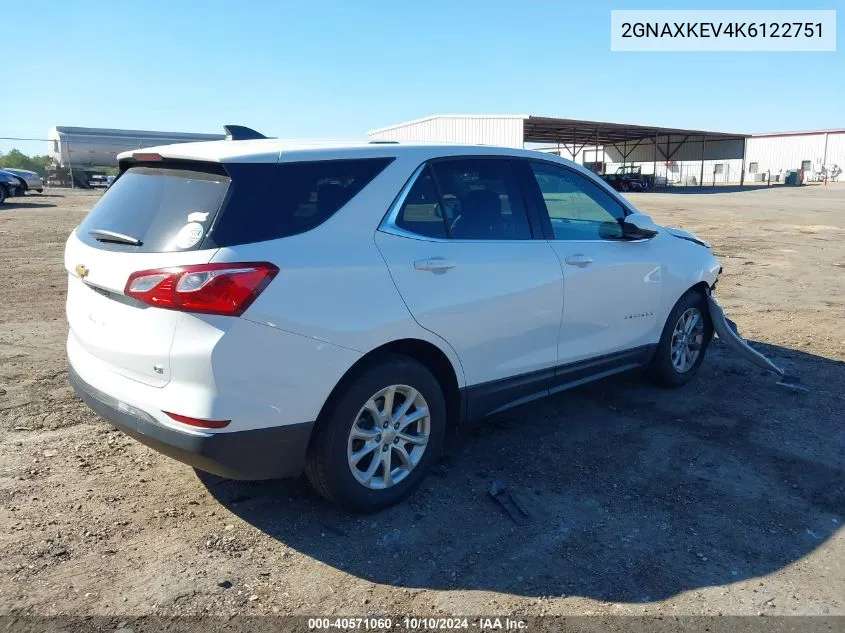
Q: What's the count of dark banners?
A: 1